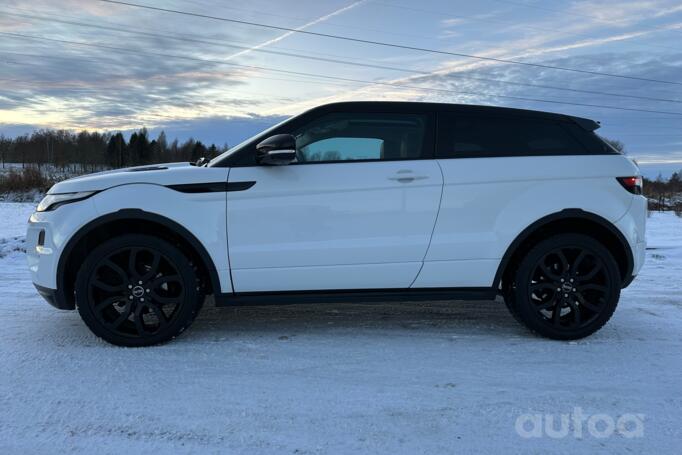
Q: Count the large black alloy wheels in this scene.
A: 2